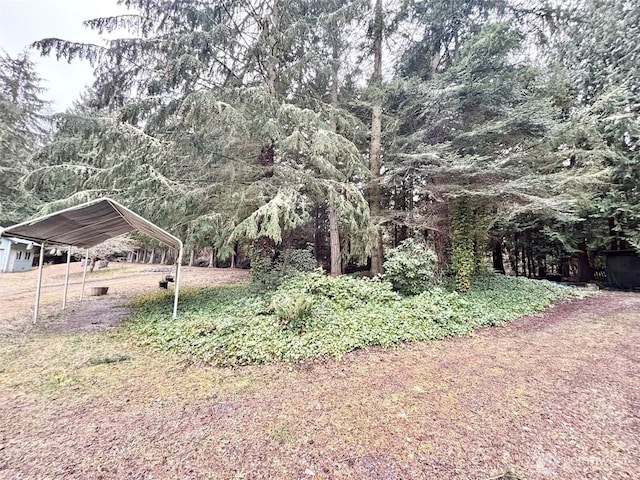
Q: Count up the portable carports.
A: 1